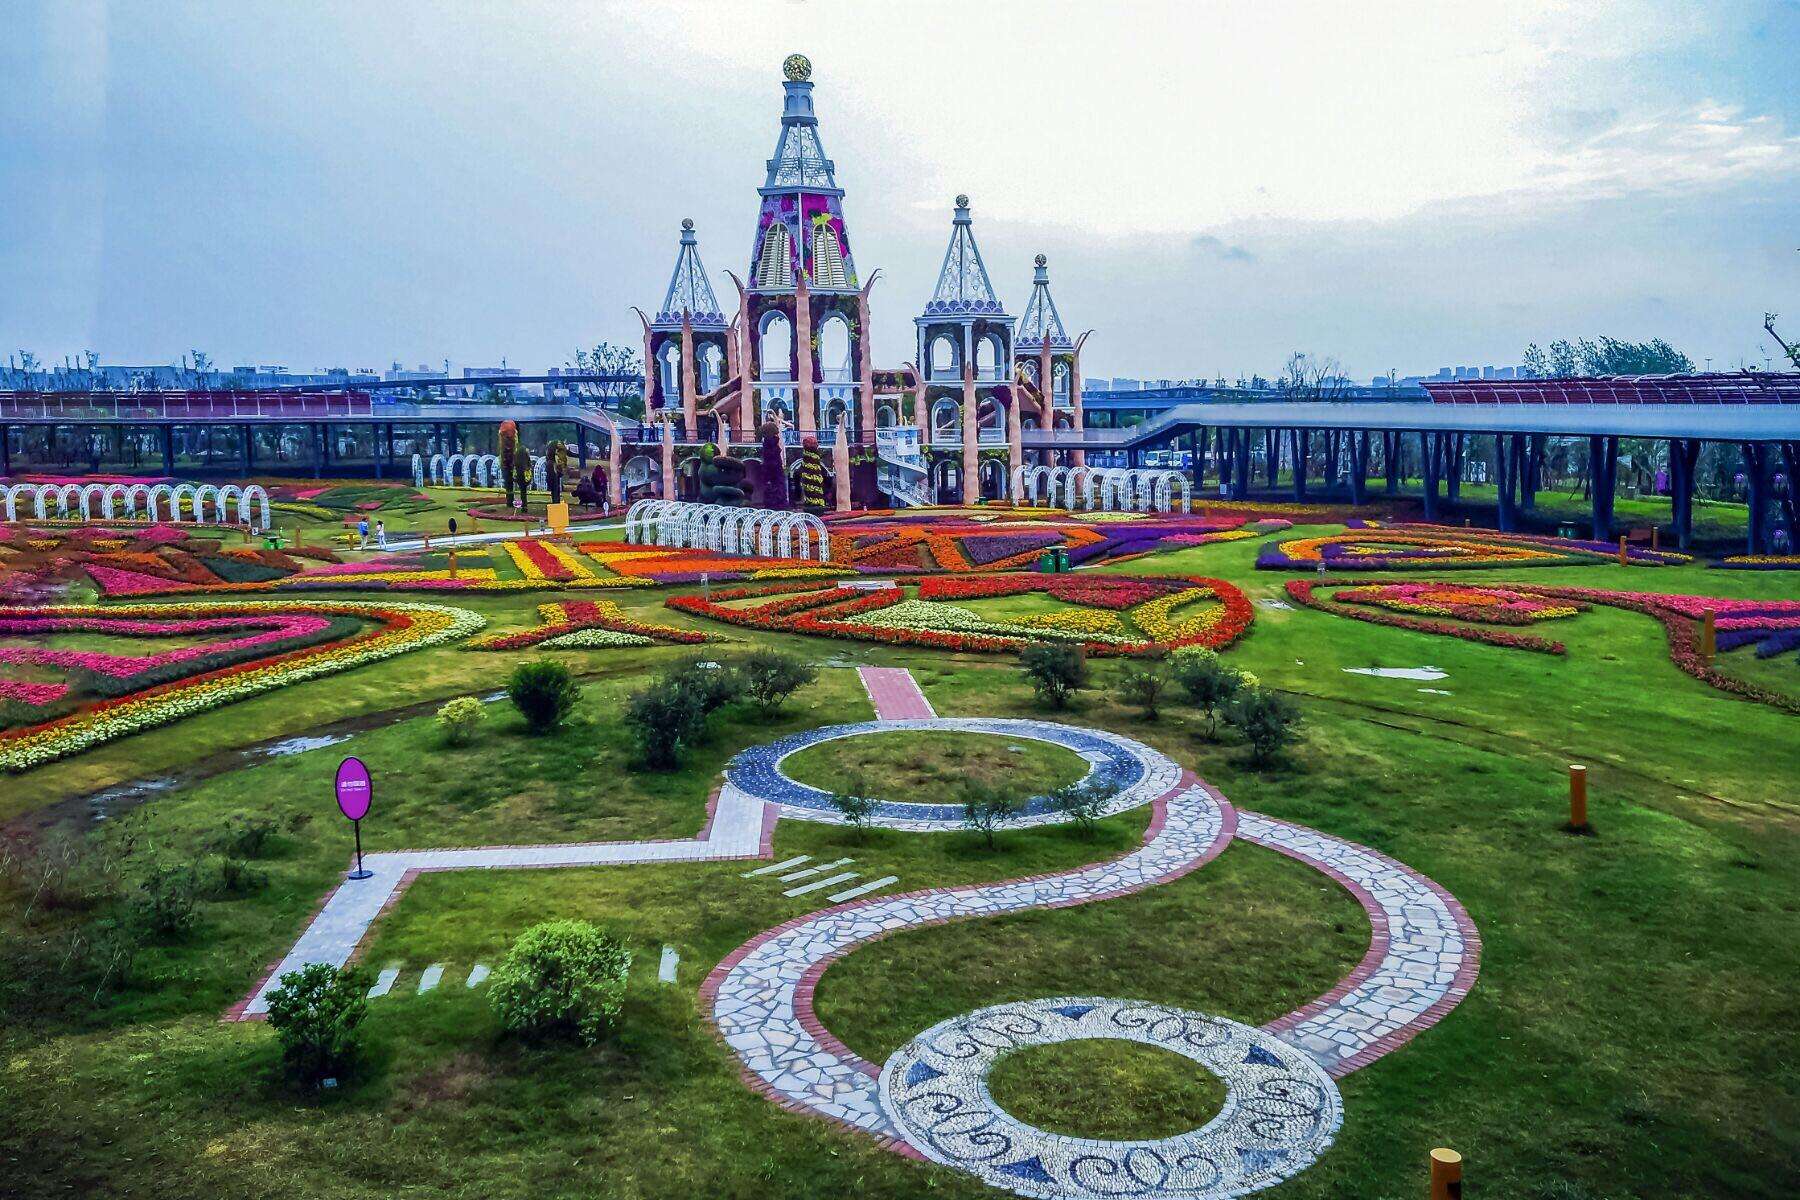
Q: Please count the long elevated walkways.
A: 2